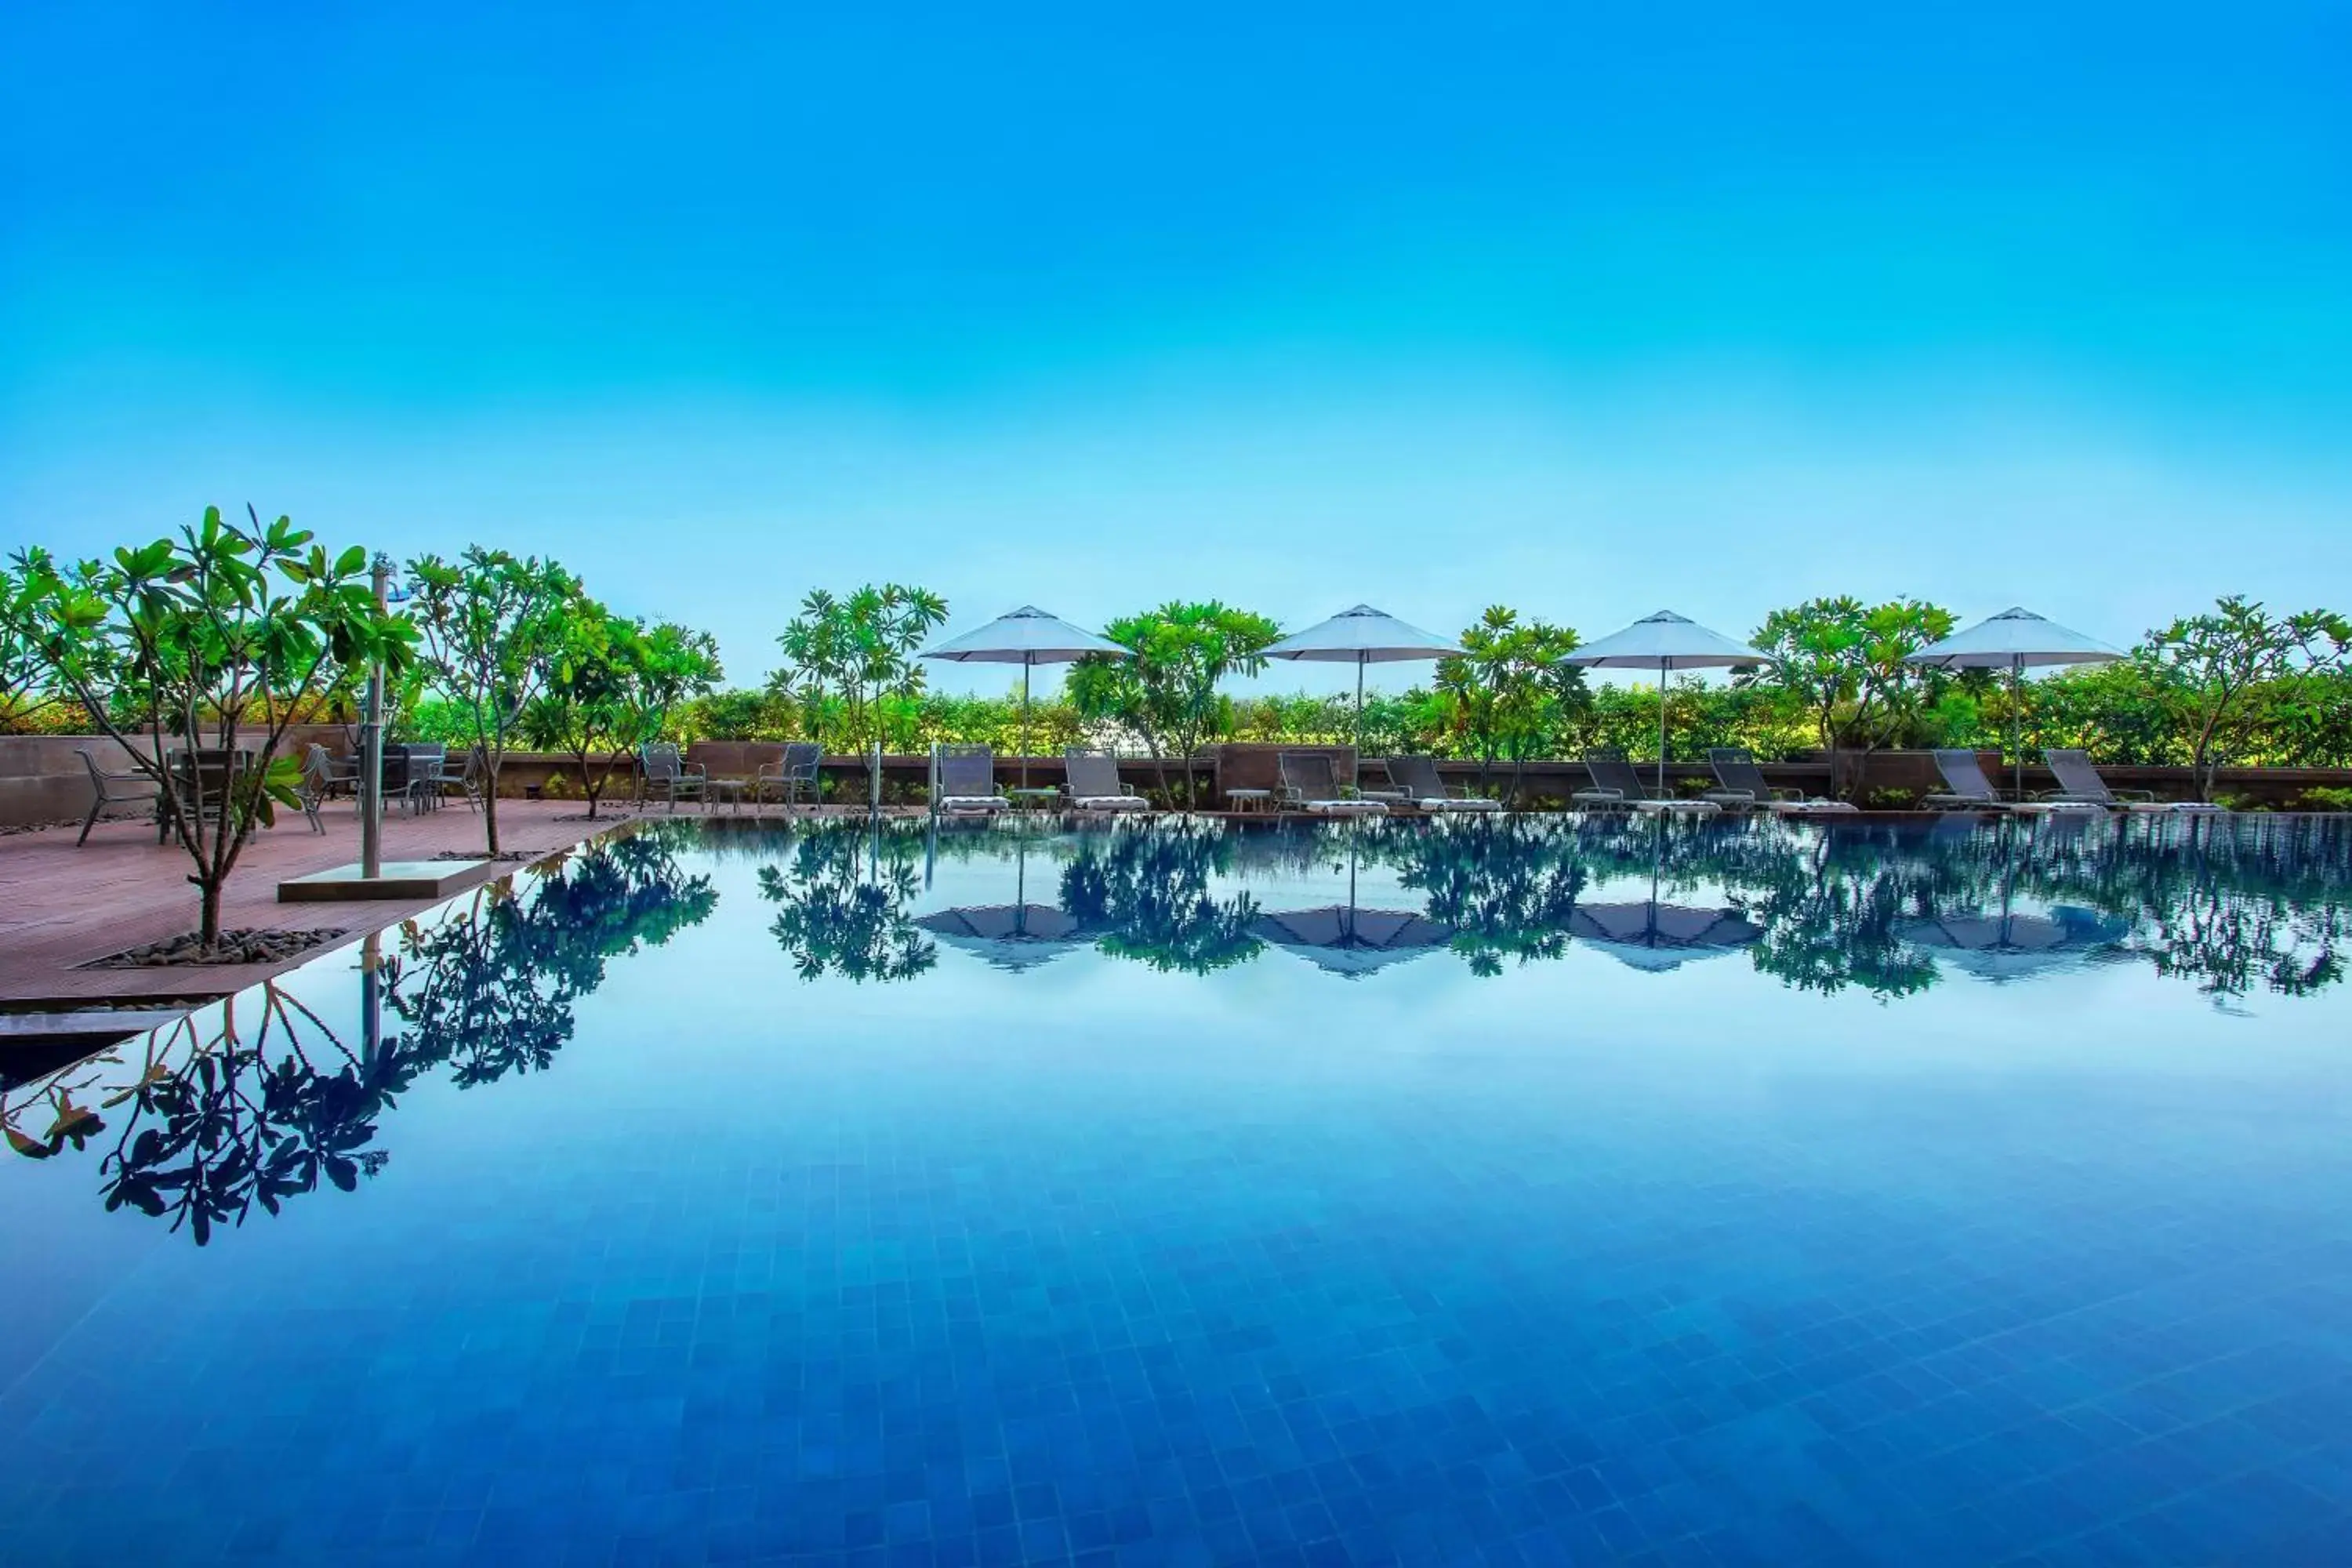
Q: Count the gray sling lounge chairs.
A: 8